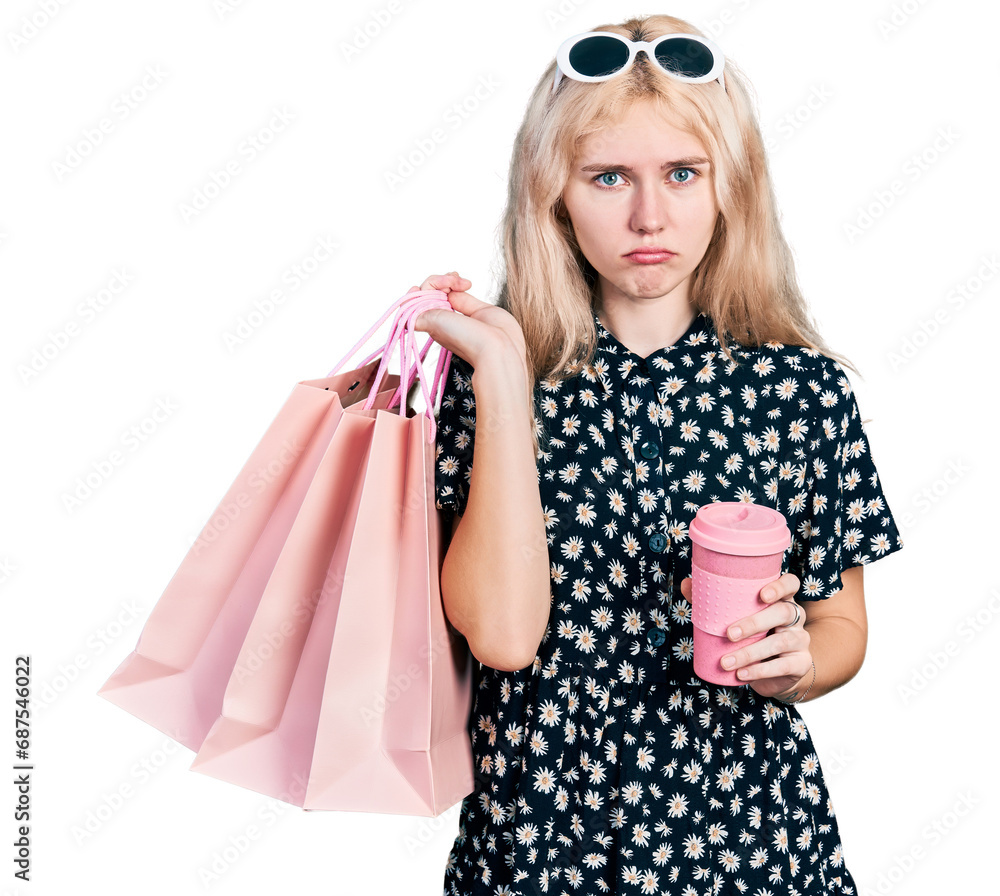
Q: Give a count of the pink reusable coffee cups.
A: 1